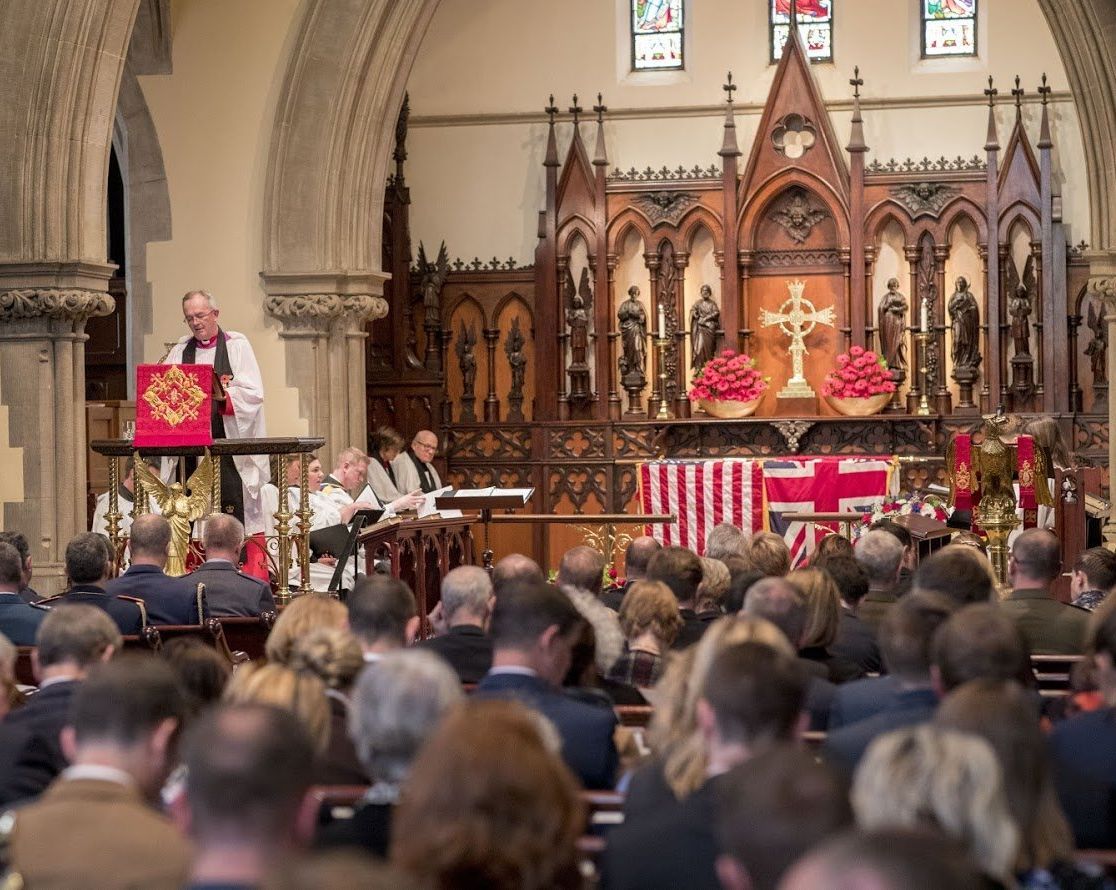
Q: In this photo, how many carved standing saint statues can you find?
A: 4